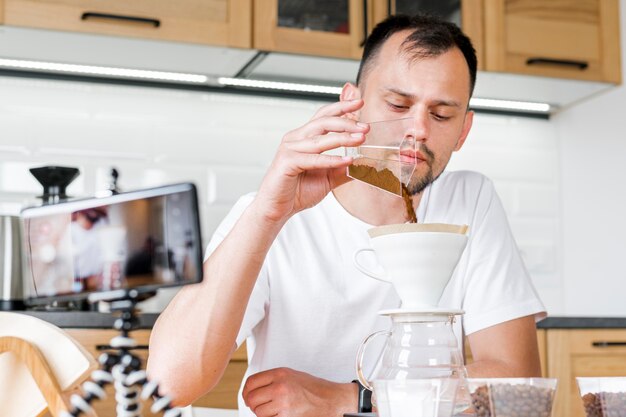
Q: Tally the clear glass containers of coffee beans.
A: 2